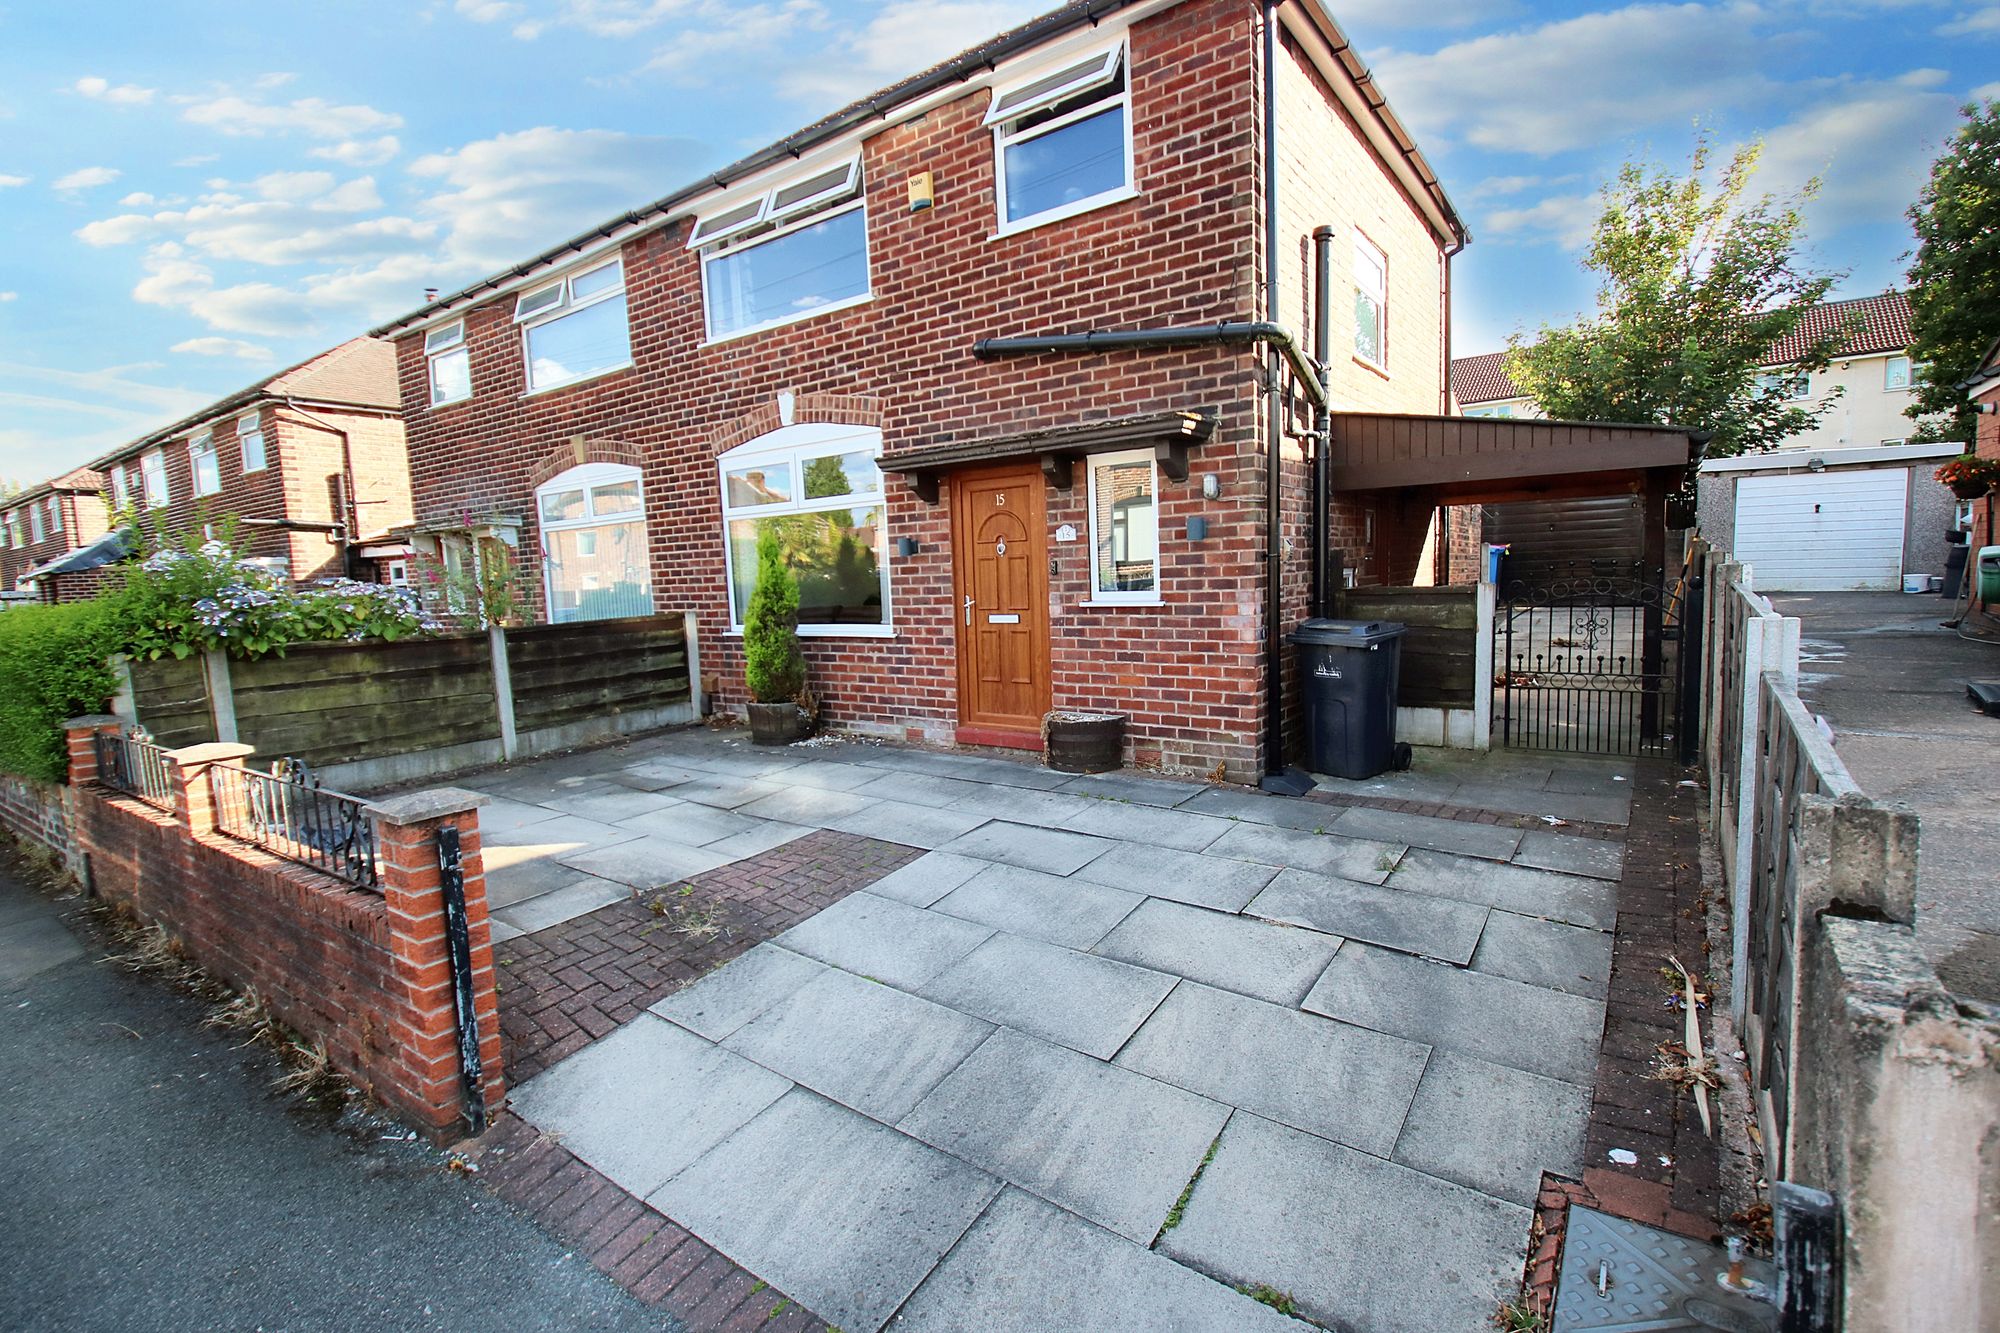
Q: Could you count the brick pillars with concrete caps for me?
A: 3